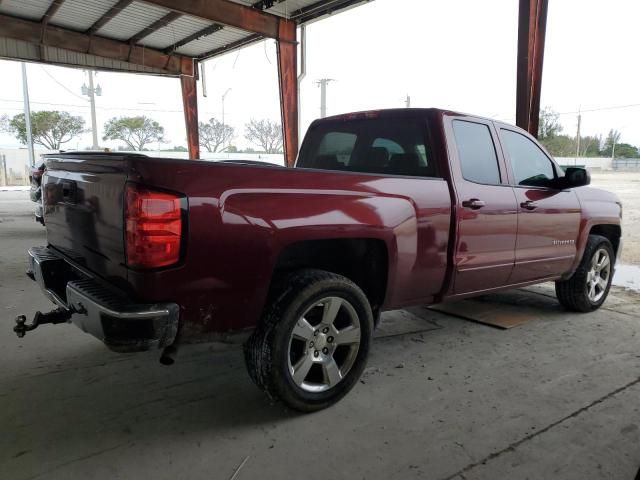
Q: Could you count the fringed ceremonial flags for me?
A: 0